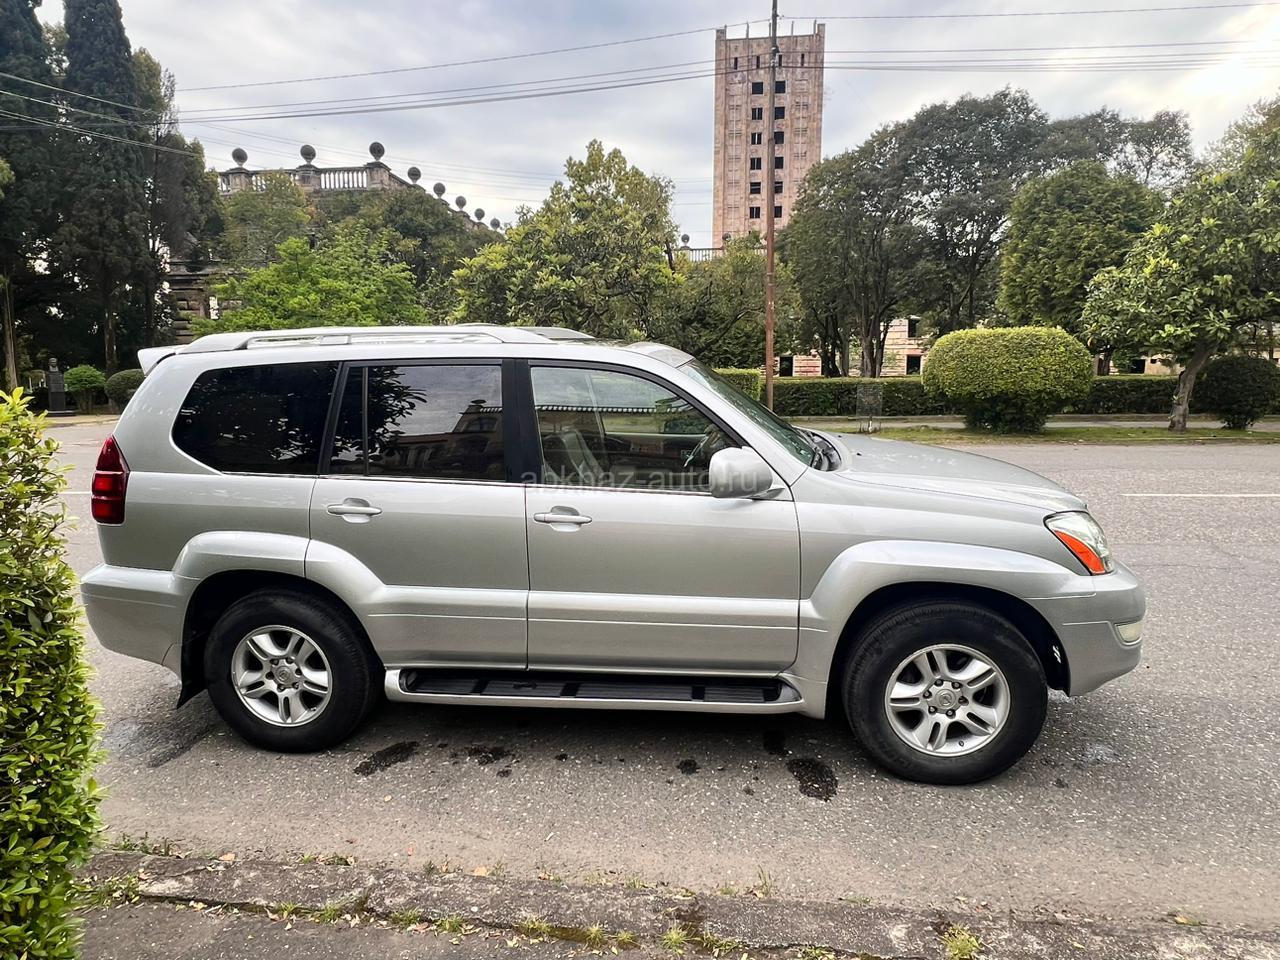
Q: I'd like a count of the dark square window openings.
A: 12